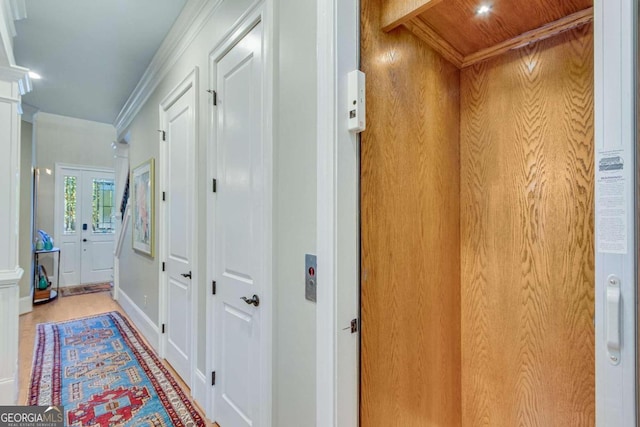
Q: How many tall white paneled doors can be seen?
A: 2